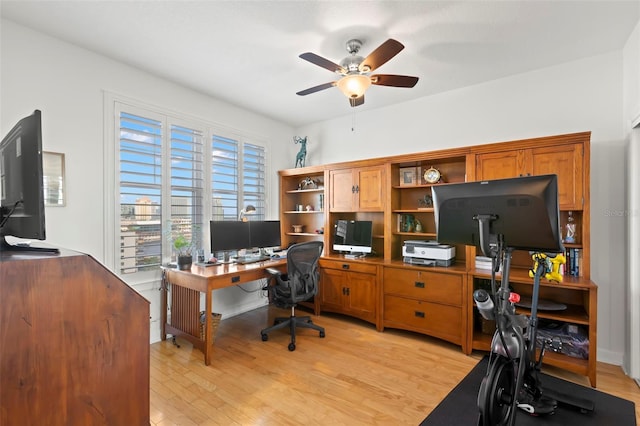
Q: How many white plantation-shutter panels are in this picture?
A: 4